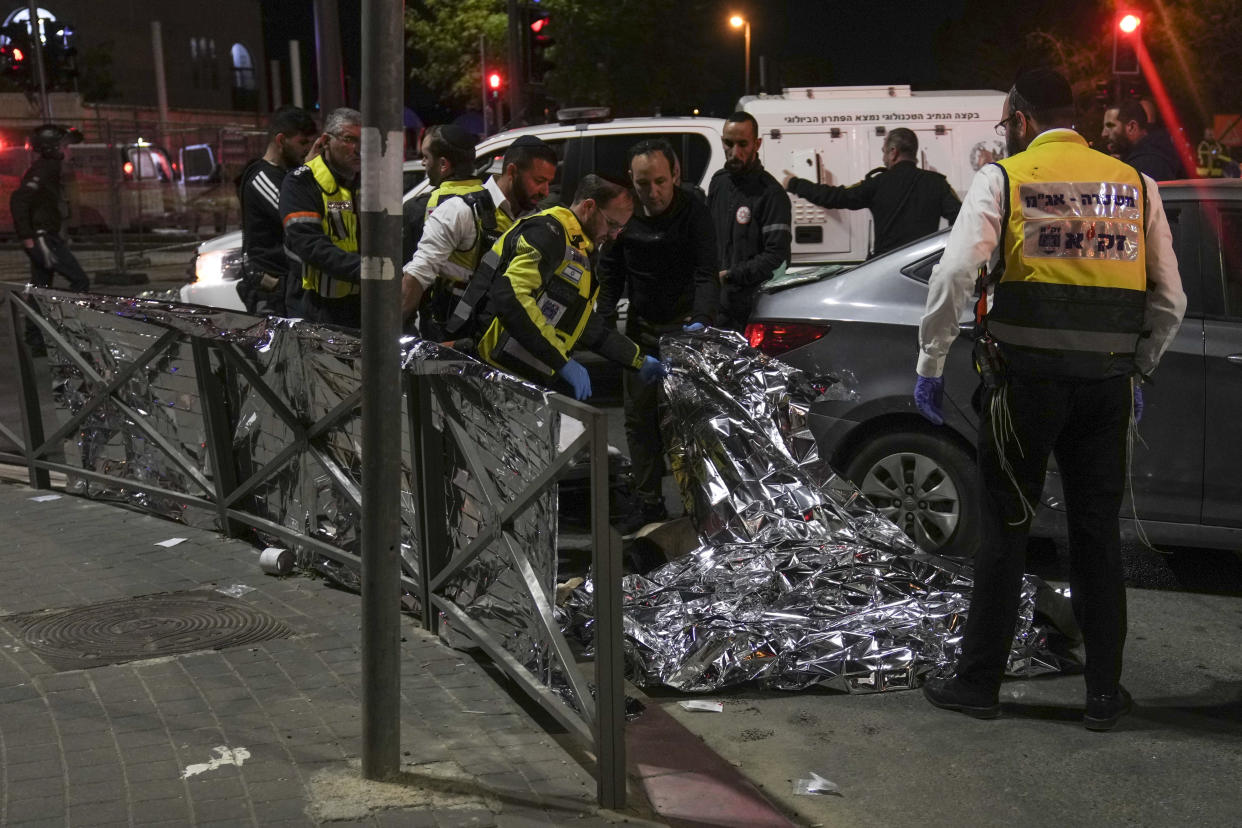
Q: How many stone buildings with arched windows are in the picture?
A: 1